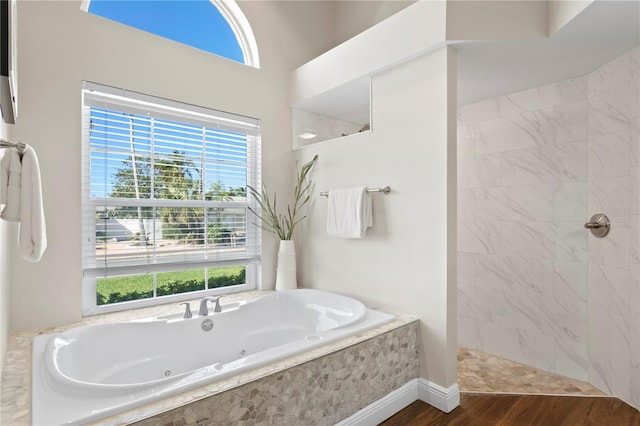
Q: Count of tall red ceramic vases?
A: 0